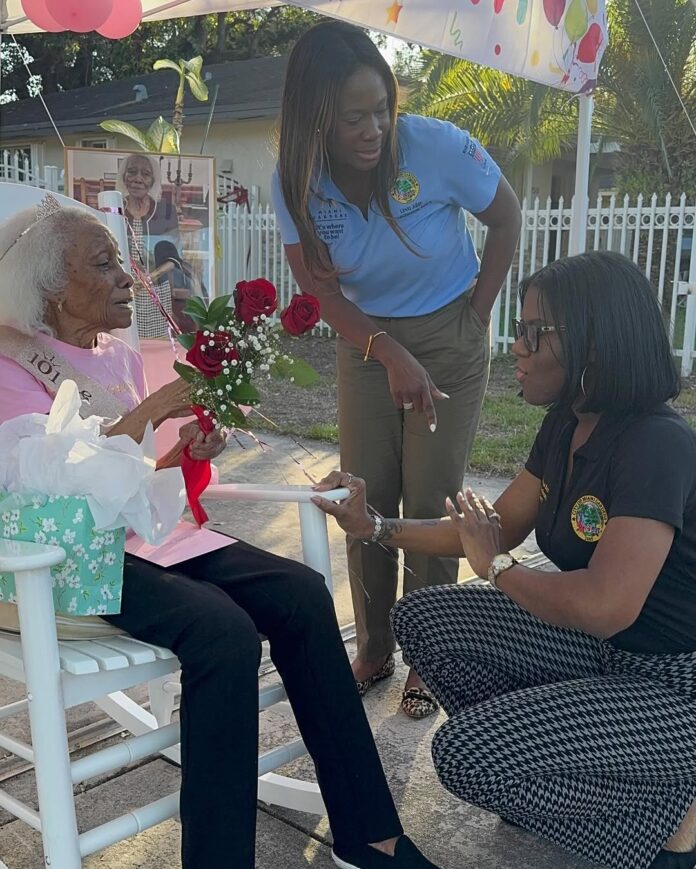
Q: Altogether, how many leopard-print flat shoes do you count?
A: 2